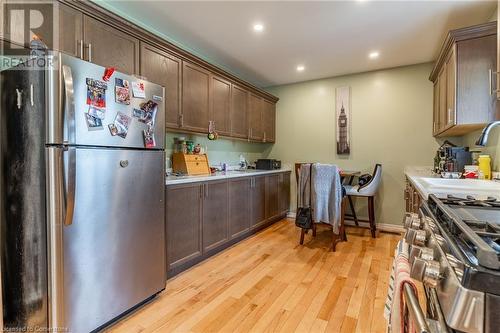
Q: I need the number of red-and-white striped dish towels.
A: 1